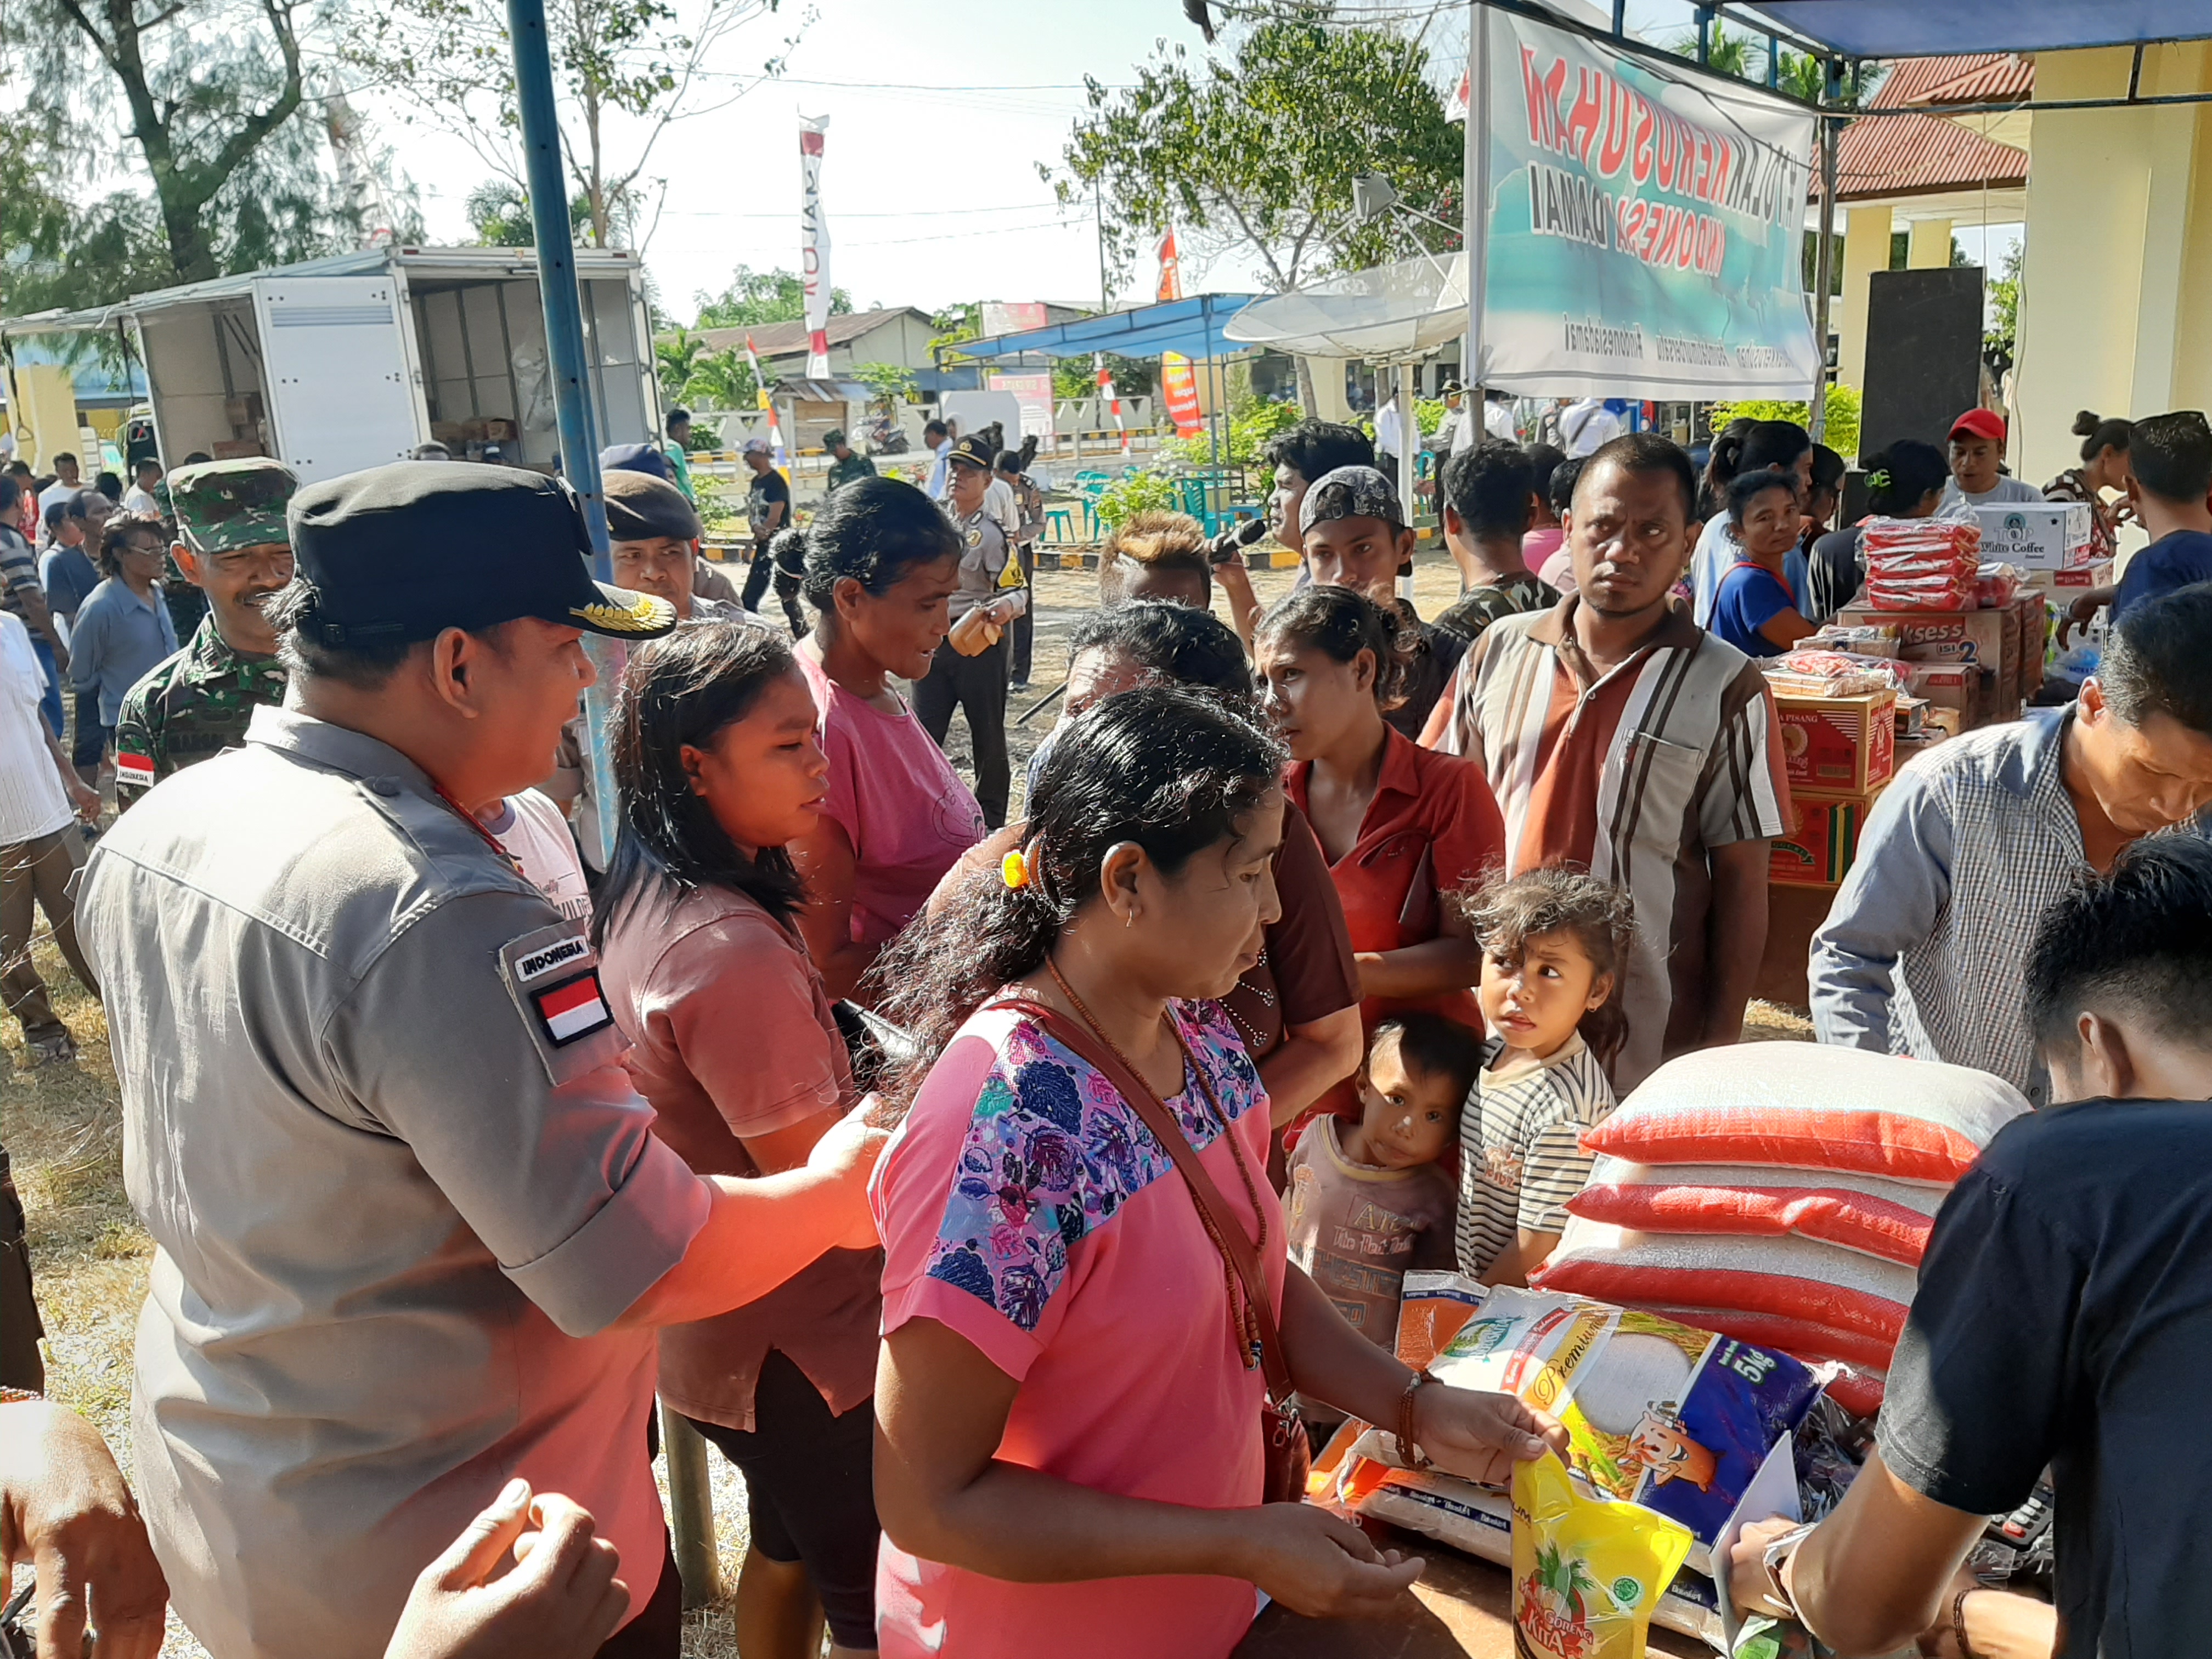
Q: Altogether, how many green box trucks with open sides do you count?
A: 0